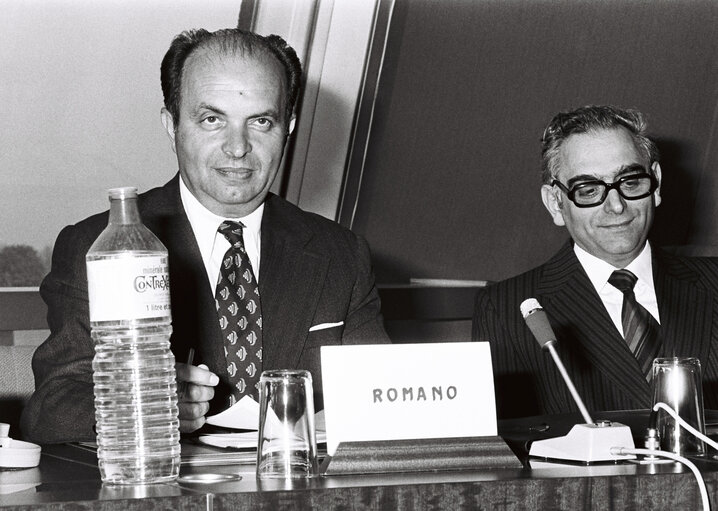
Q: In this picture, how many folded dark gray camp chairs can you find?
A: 0